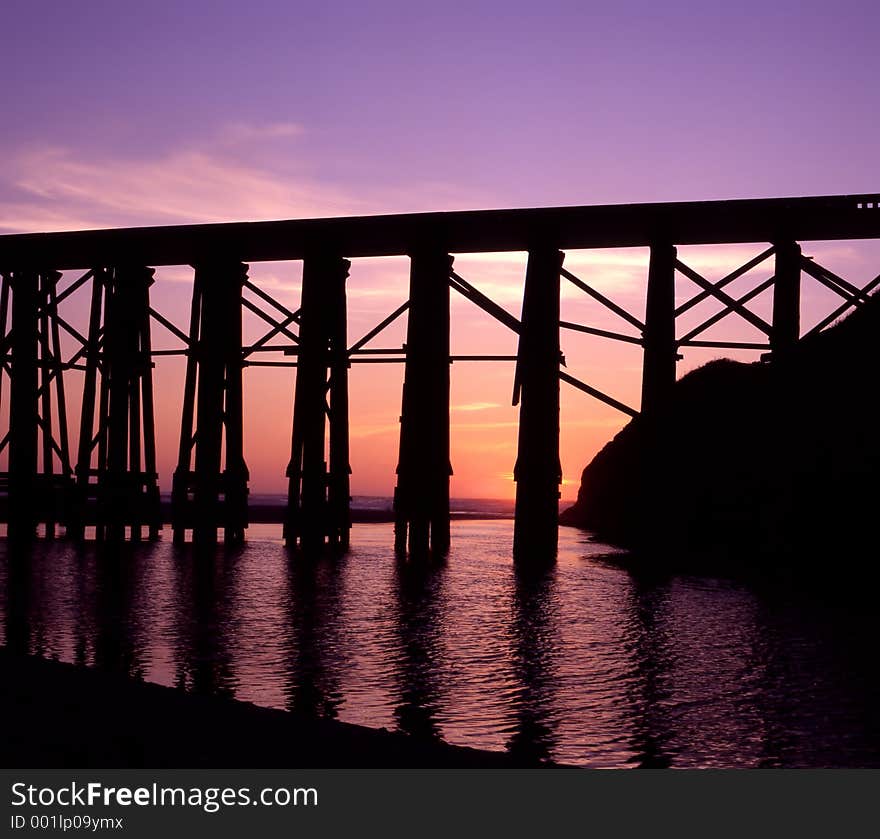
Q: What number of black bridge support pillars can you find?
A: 8